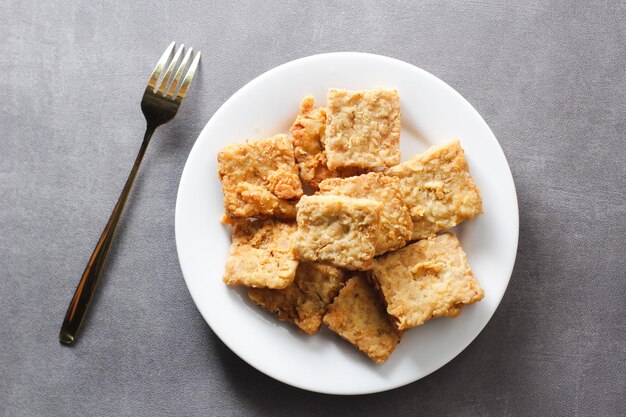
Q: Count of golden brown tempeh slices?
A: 10